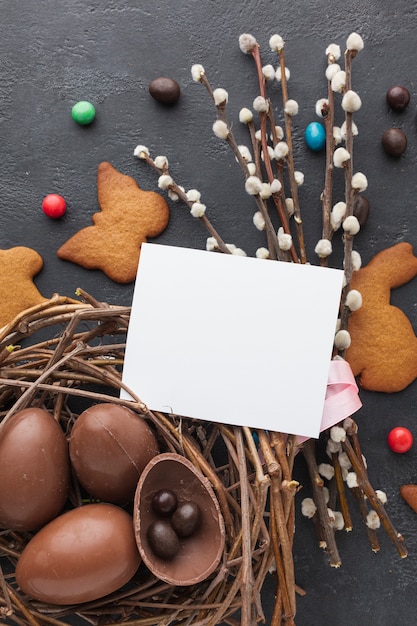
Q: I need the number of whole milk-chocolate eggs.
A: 3